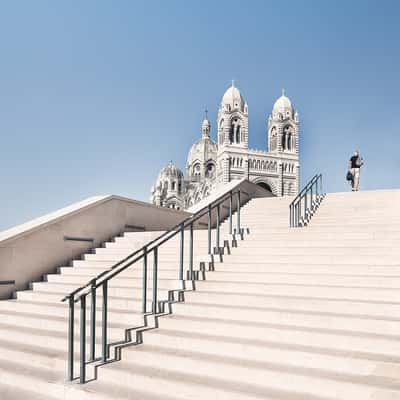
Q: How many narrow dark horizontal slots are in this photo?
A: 3